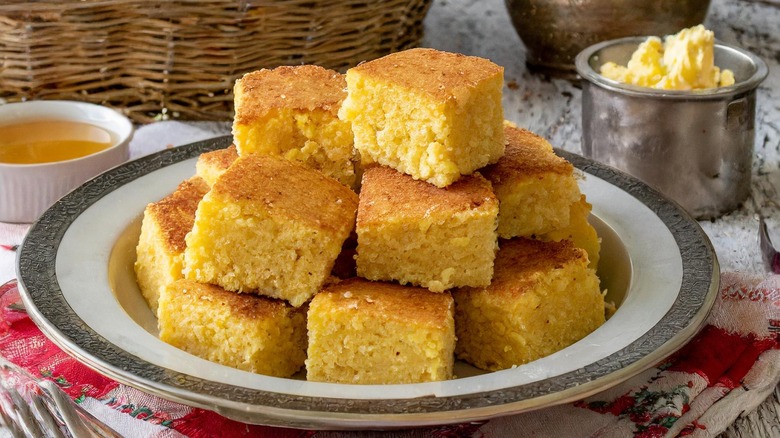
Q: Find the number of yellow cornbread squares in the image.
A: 11